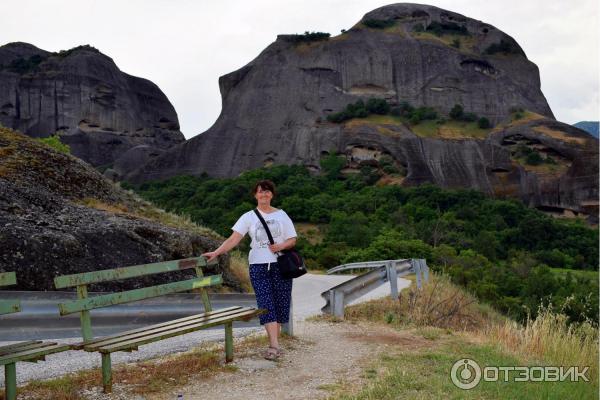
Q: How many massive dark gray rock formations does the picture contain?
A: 2